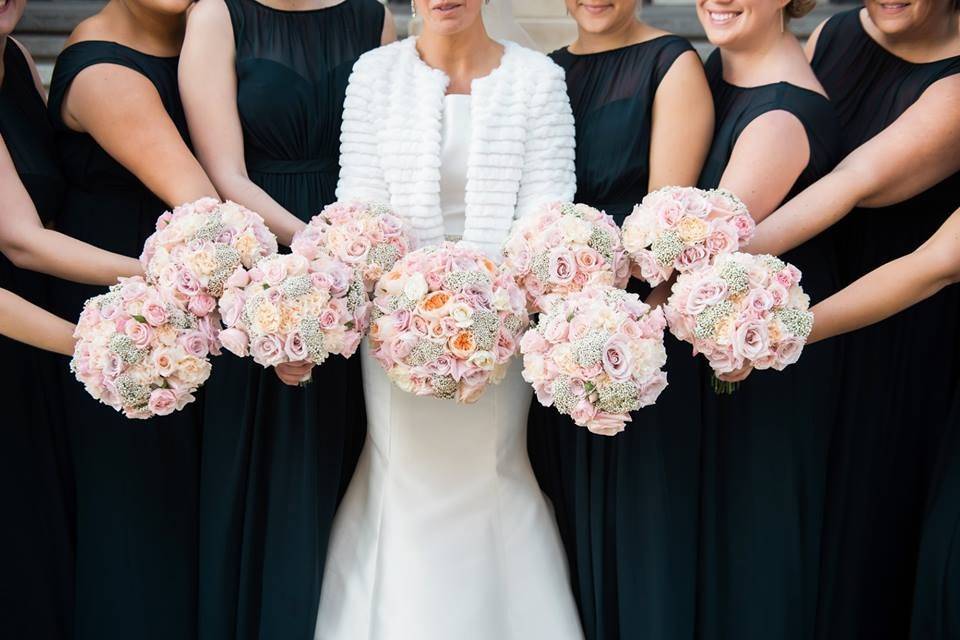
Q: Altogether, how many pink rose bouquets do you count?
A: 9